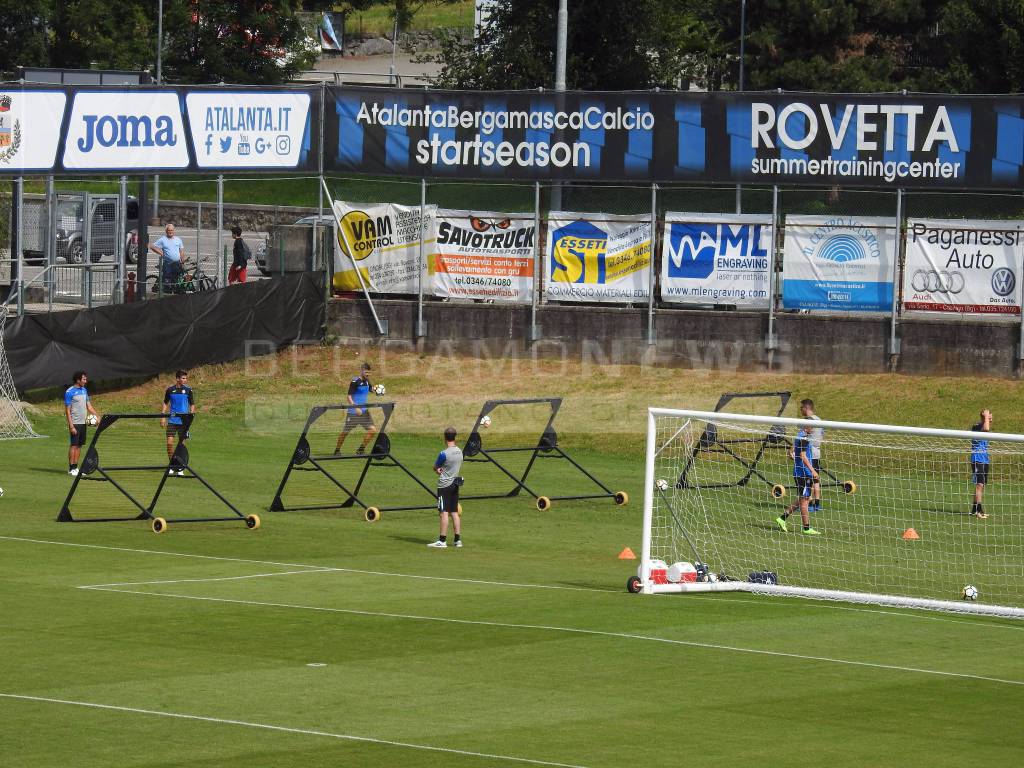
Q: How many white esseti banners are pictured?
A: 1